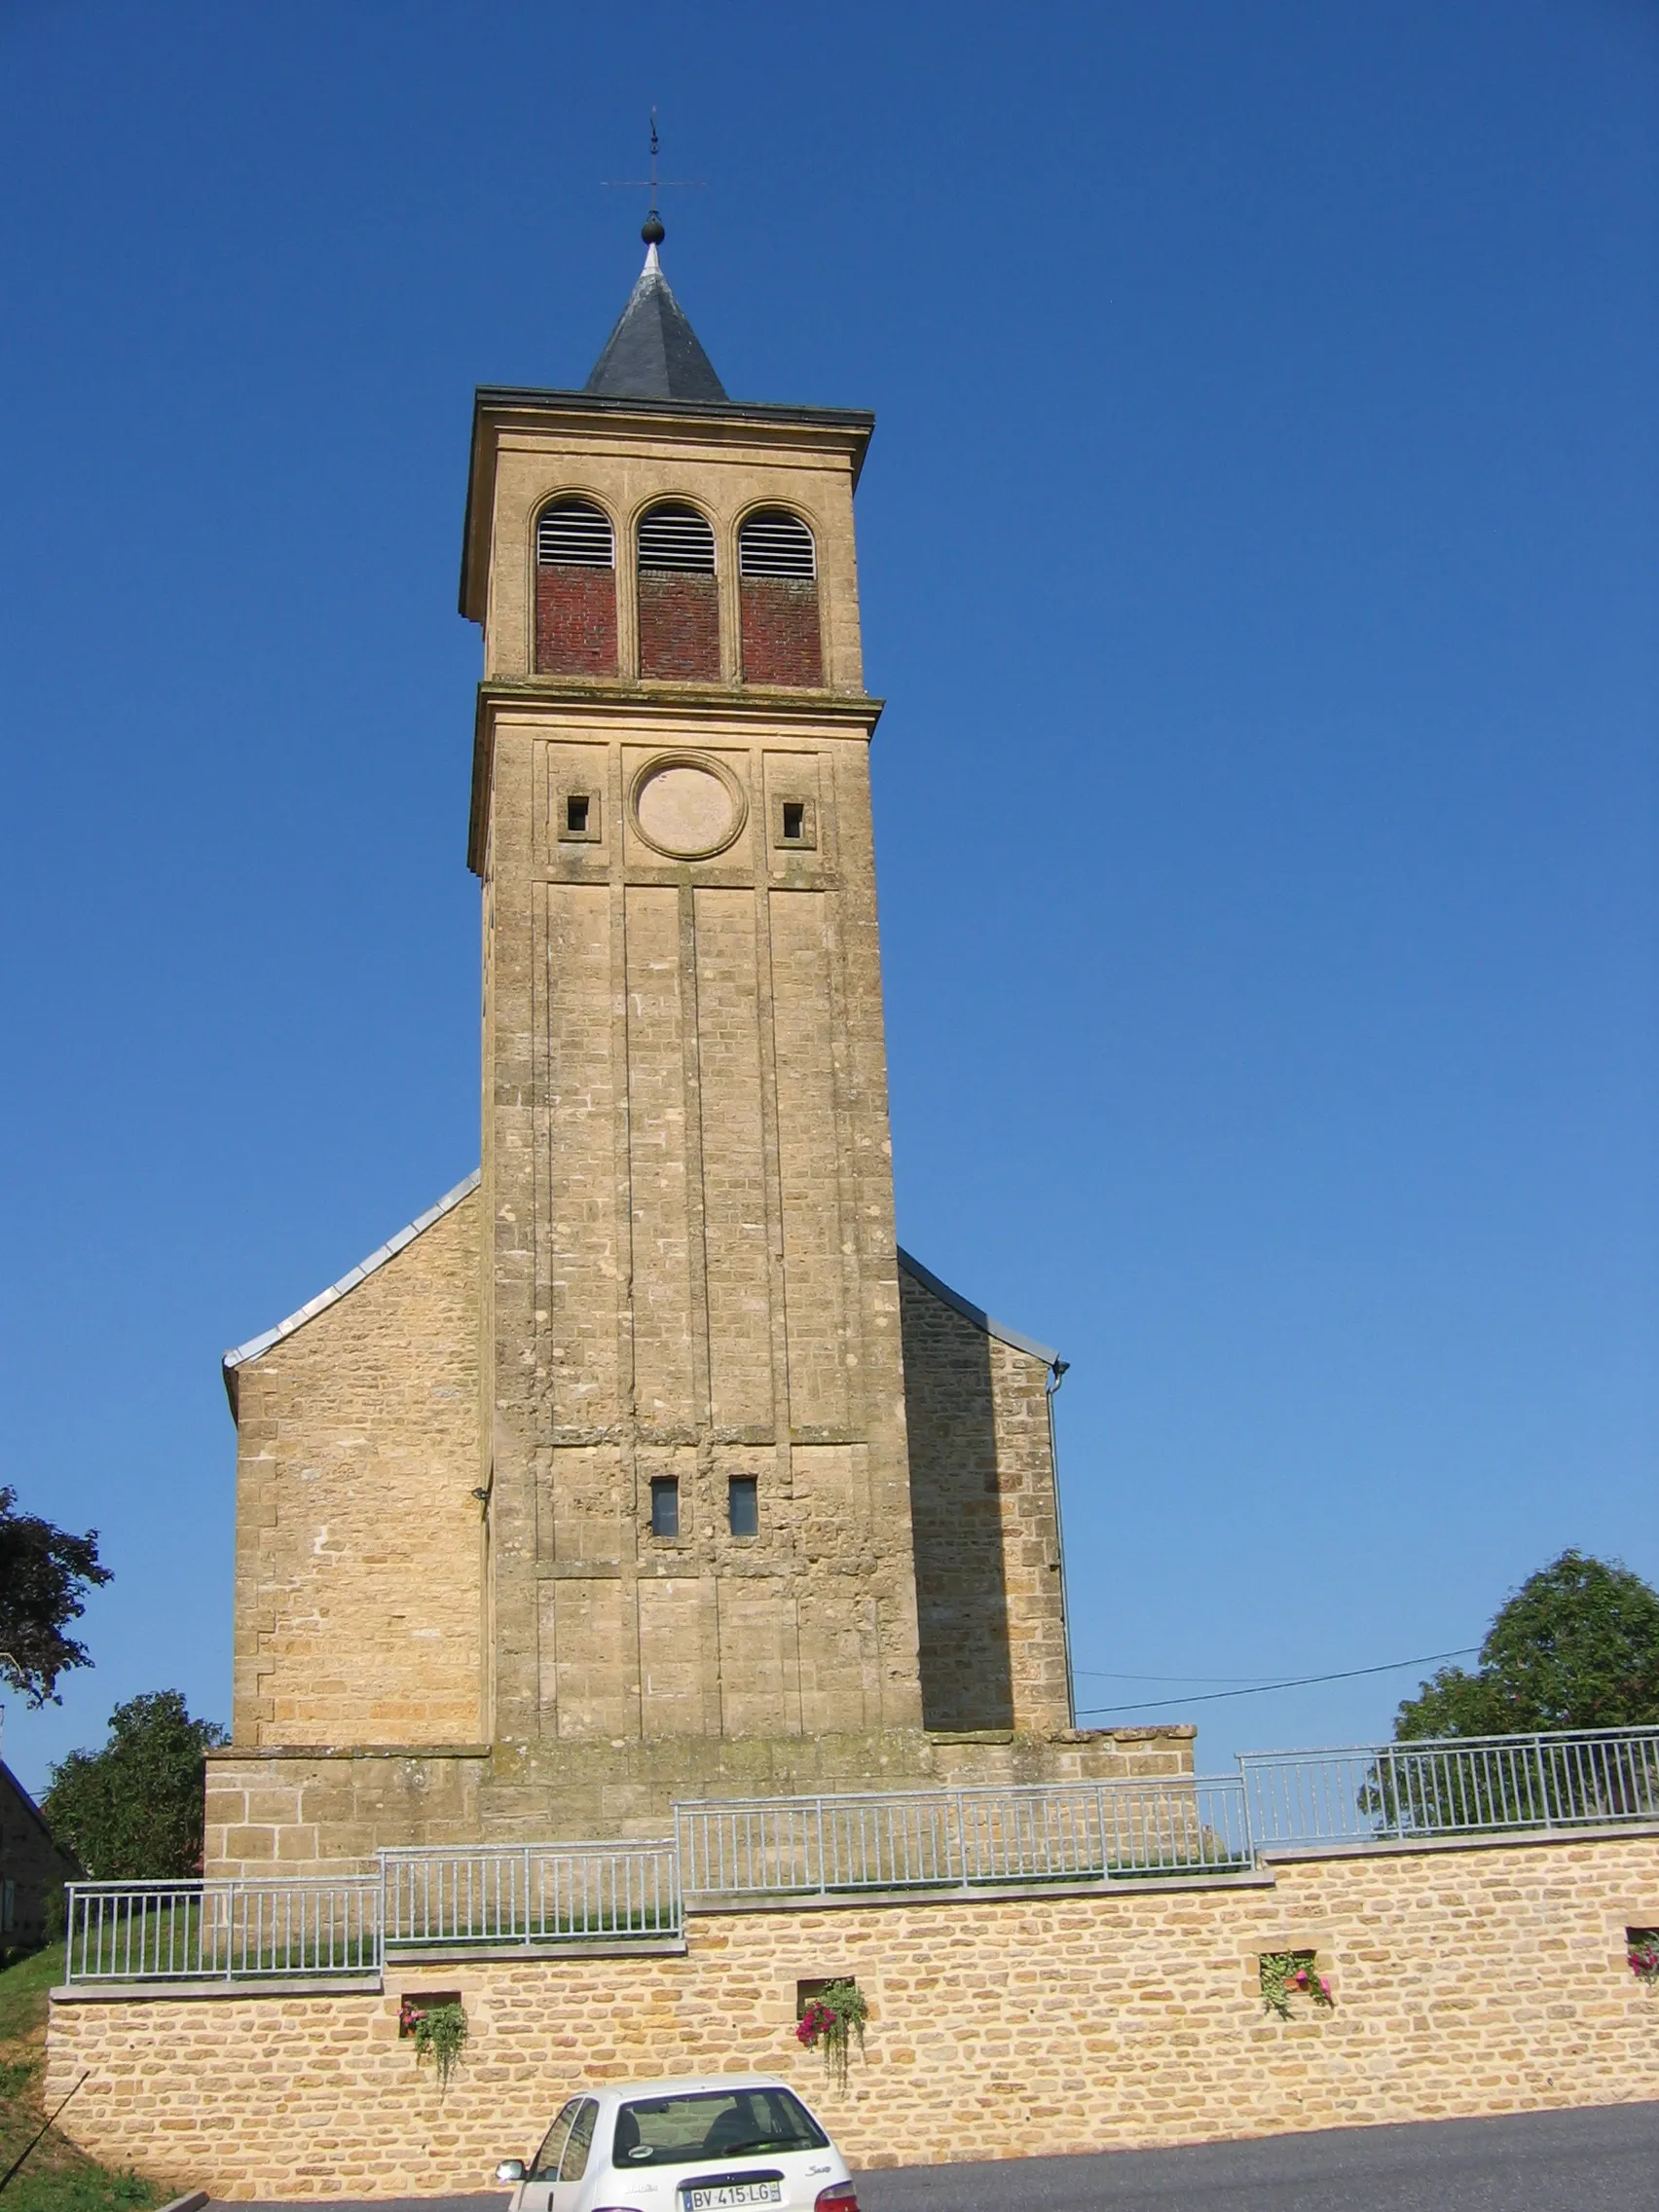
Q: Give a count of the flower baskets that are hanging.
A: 4